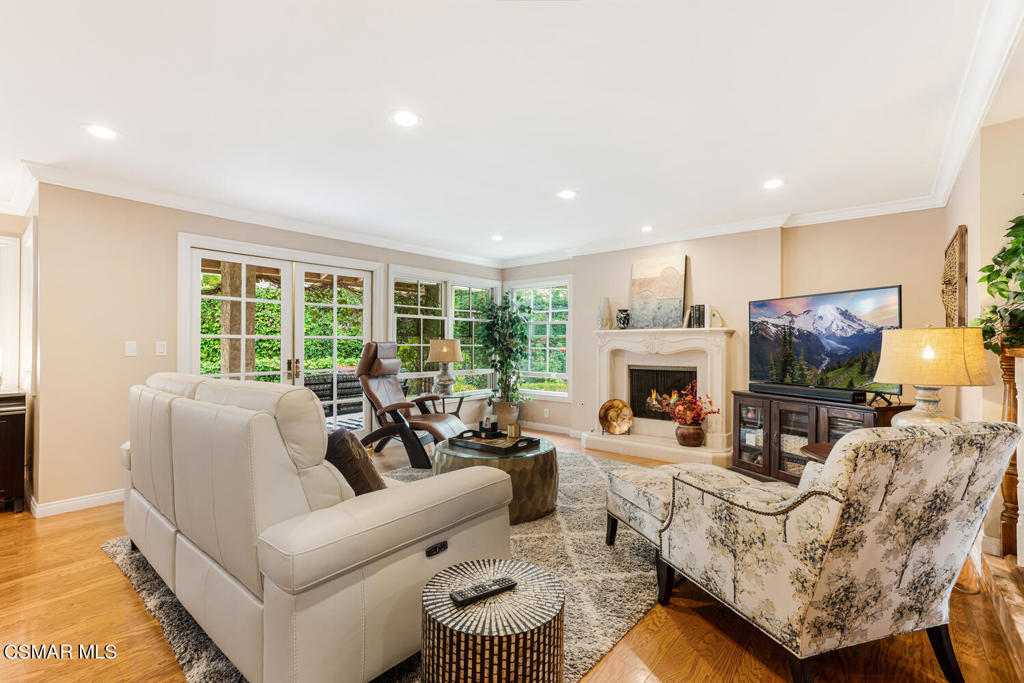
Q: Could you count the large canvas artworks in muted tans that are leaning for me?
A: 1